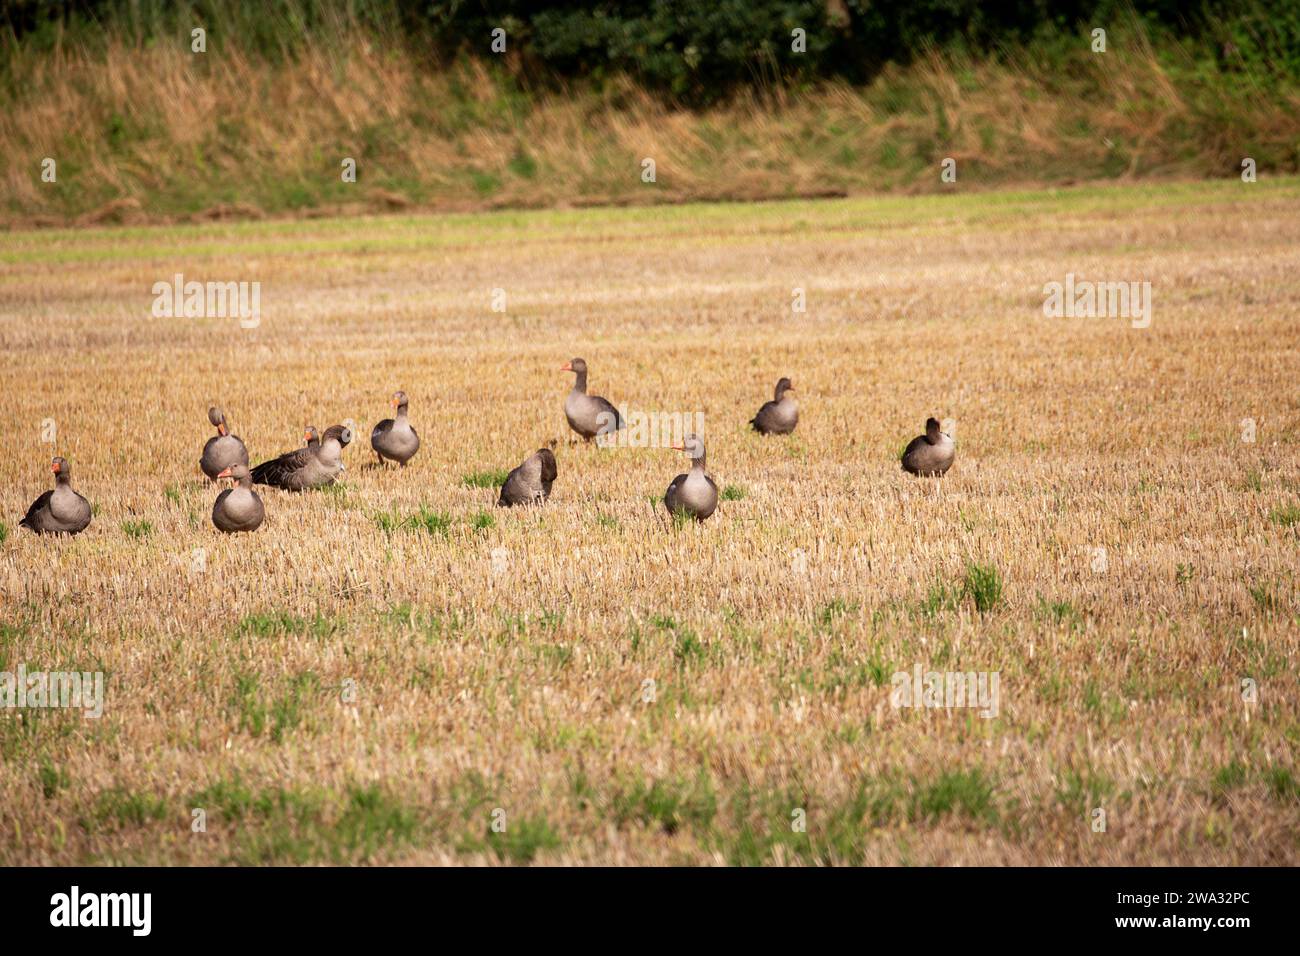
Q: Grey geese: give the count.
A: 11